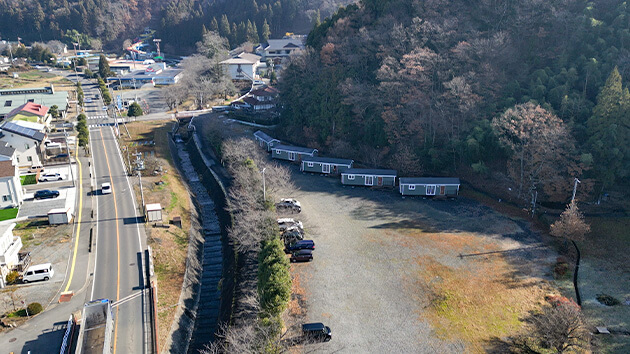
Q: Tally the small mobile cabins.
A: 5